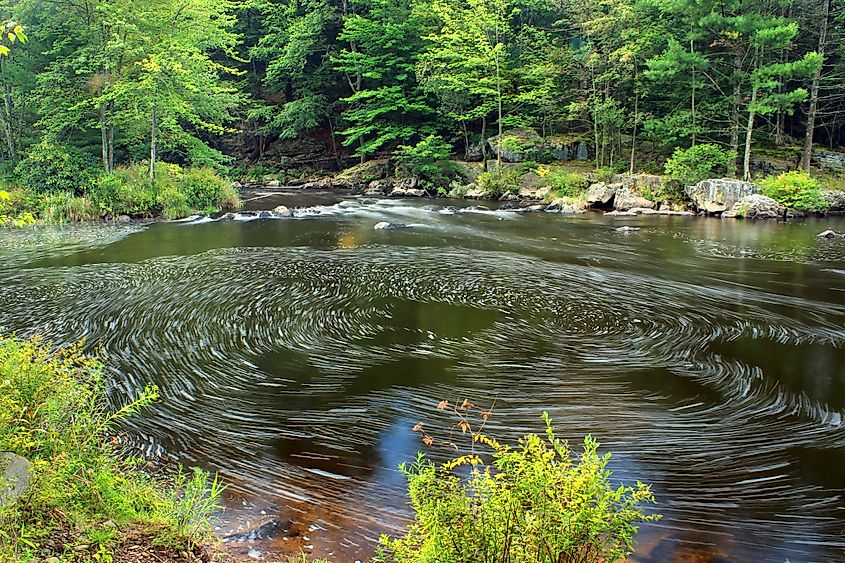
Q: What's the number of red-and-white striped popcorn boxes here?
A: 0